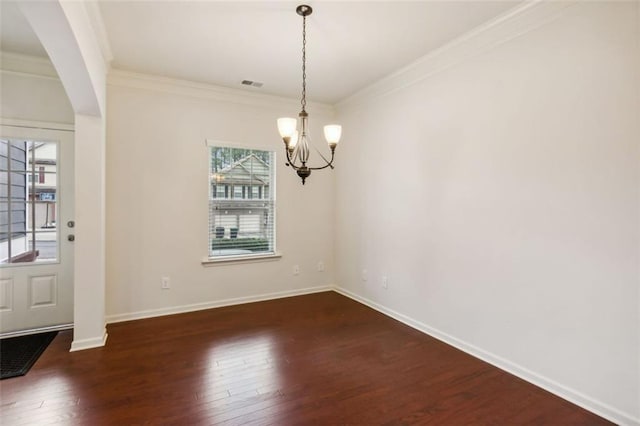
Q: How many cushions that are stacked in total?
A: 0